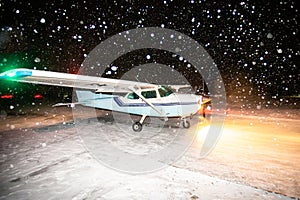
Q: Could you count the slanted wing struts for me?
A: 1